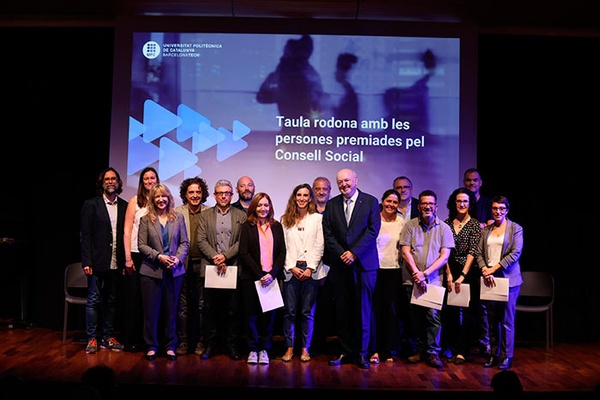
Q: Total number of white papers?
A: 5